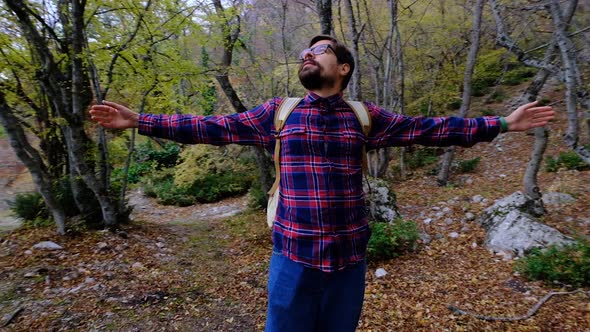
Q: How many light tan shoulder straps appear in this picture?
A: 2